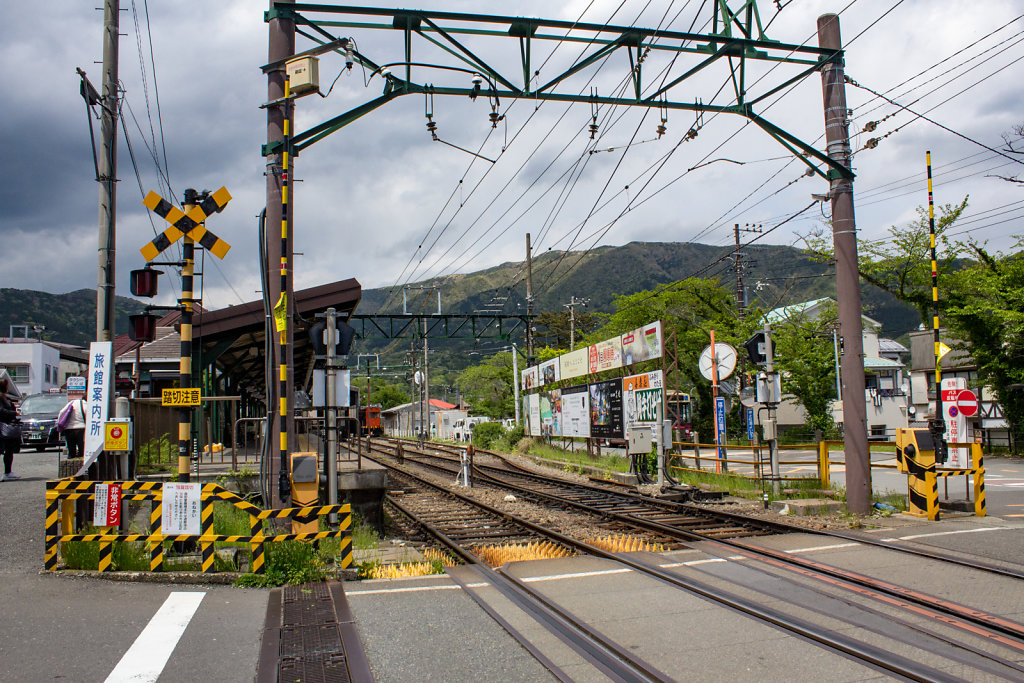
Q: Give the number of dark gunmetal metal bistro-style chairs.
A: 0